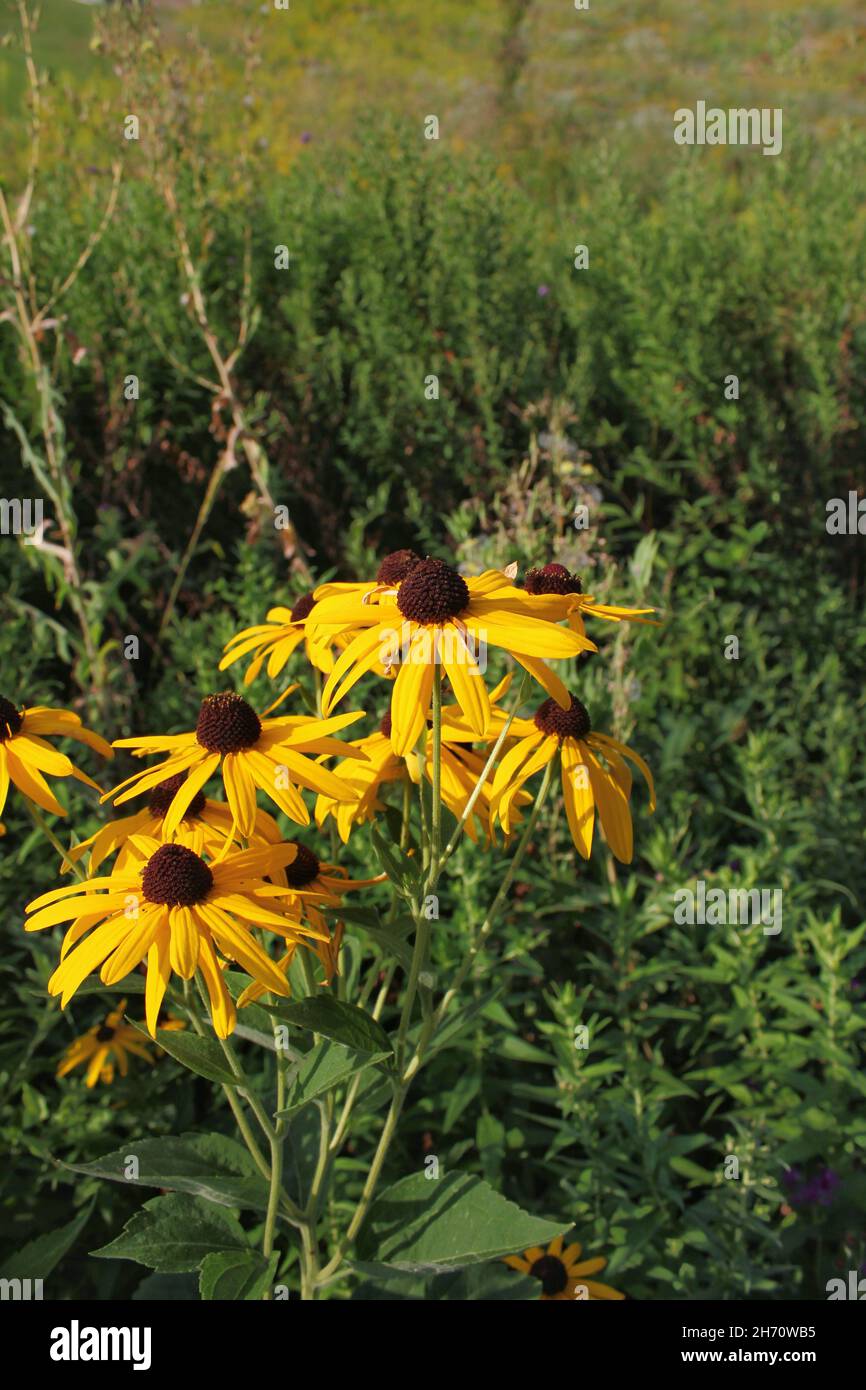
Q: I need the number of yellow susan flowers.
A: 13